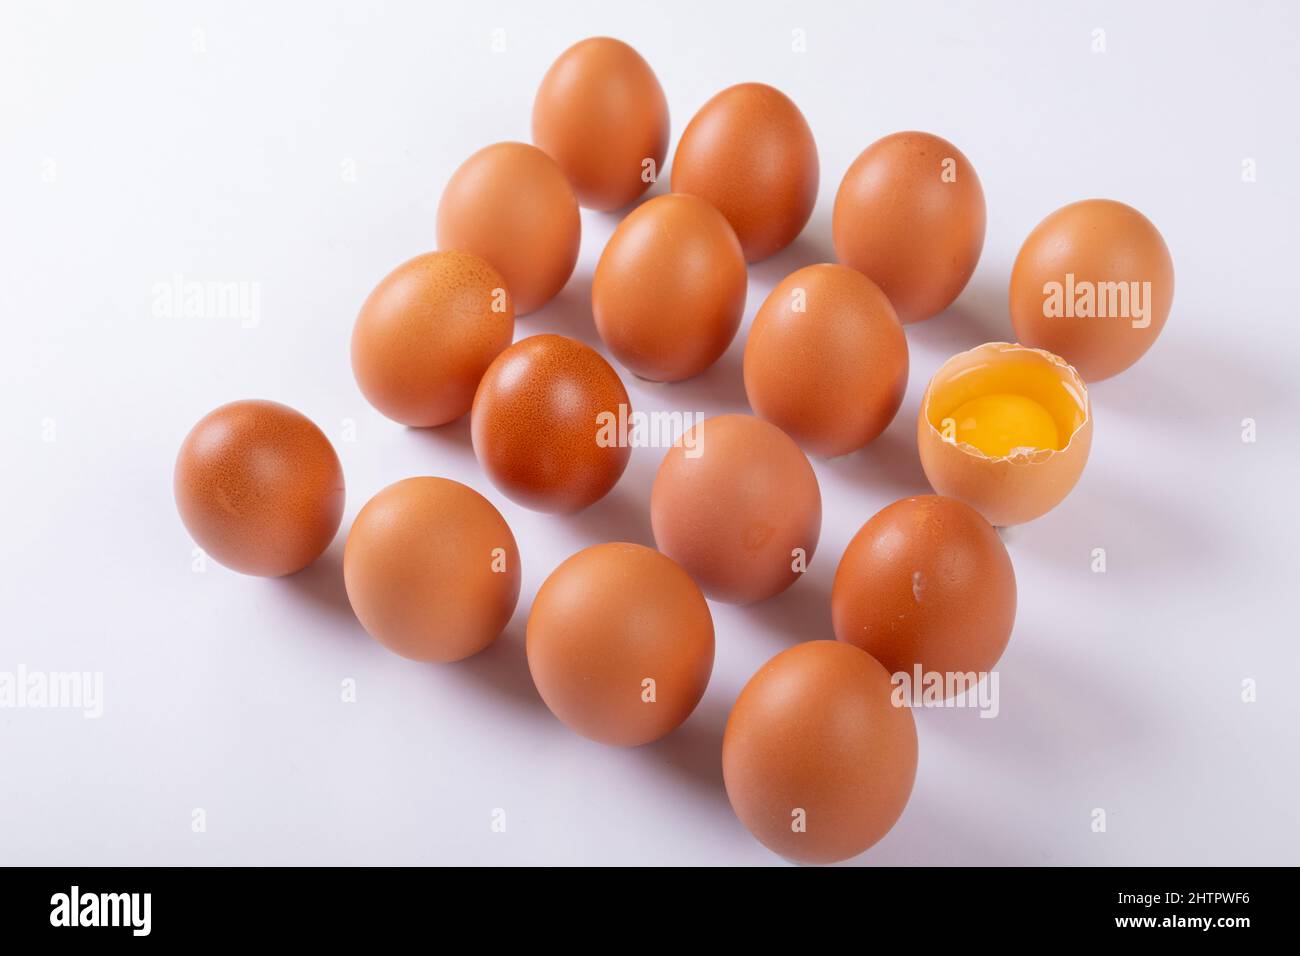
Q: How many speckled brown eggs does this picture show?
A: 3